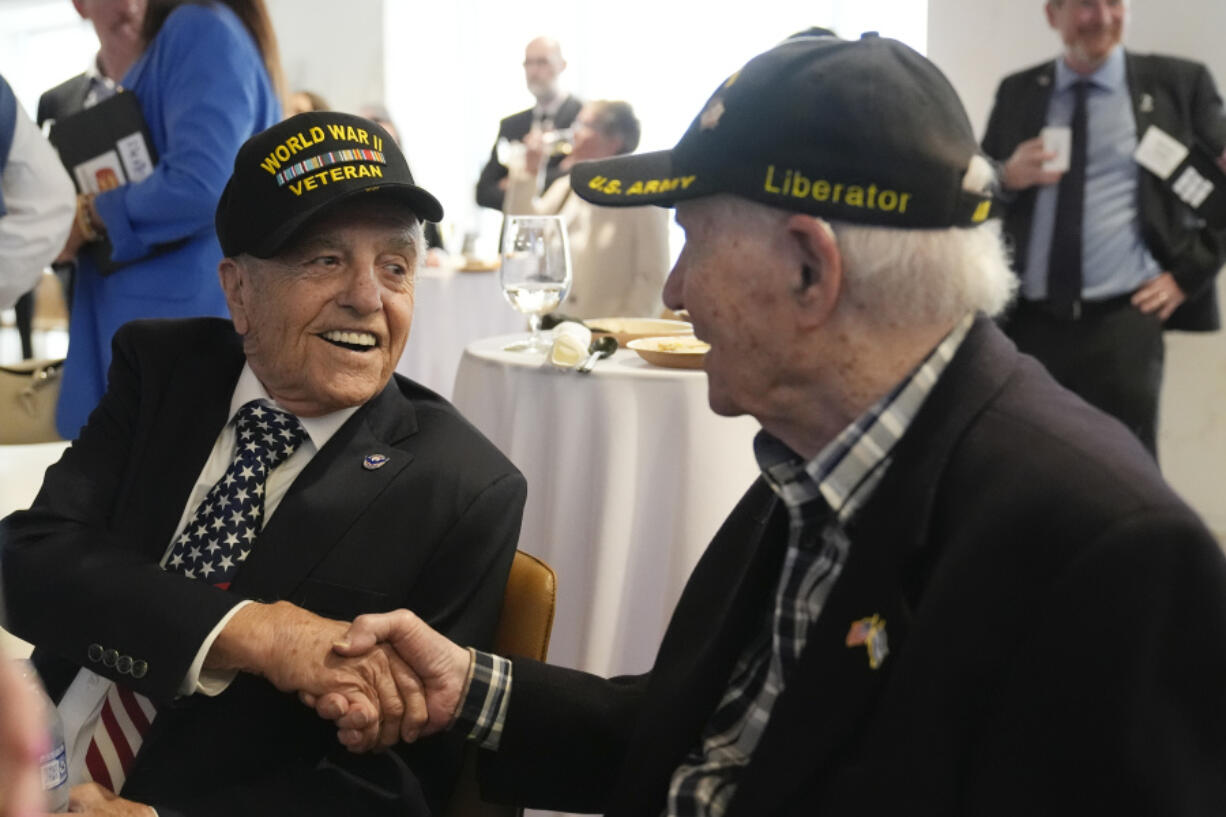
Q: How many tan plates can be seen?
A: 2